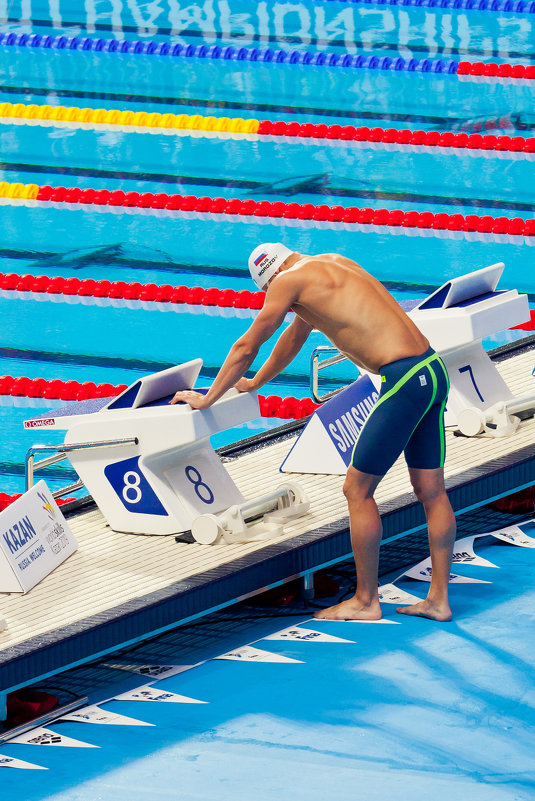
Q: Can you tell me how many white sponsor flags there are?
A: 12